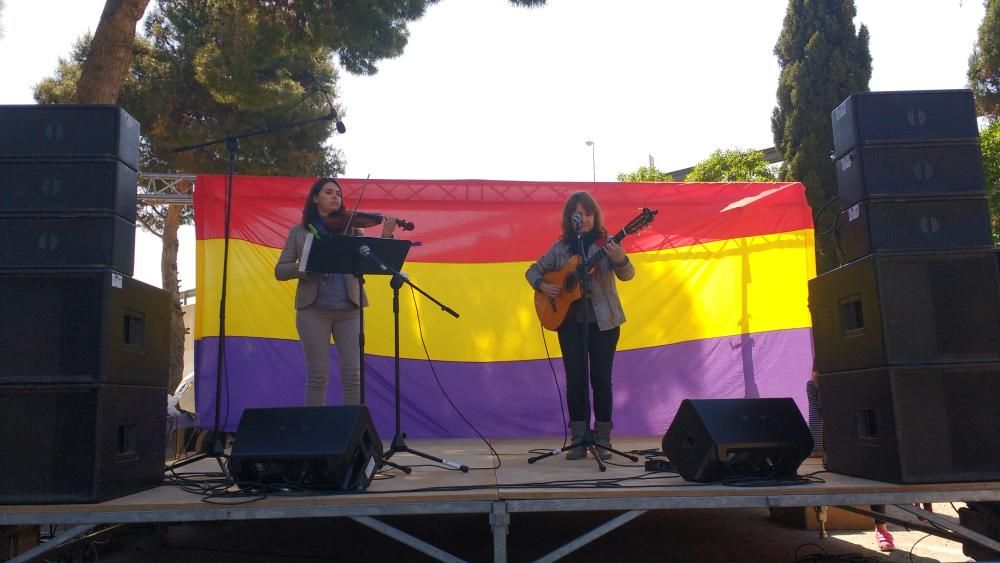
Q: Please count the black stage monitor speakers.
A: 2